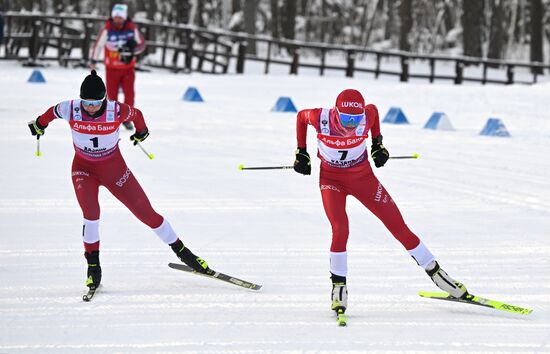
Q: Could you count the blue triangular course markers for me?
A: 6